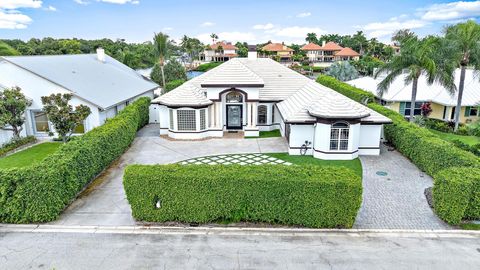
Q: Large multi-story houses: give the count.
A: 3